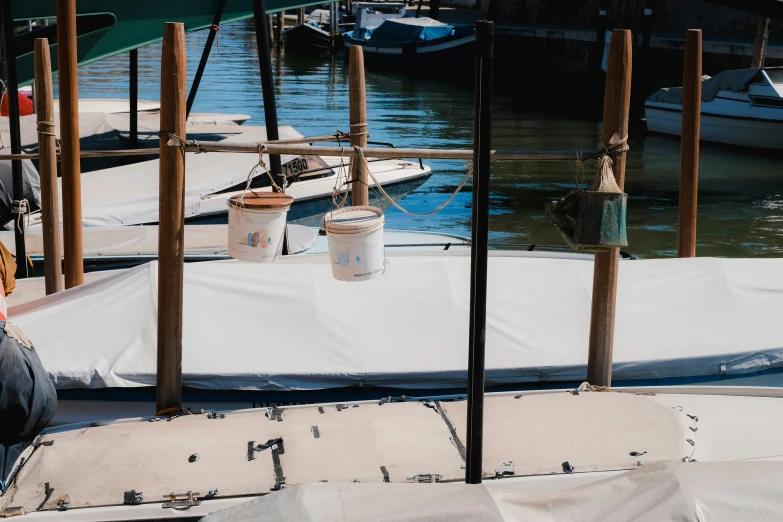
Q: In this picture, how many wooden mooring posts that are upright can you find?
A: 6